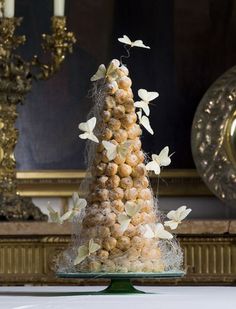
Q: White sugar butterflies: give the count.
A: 13